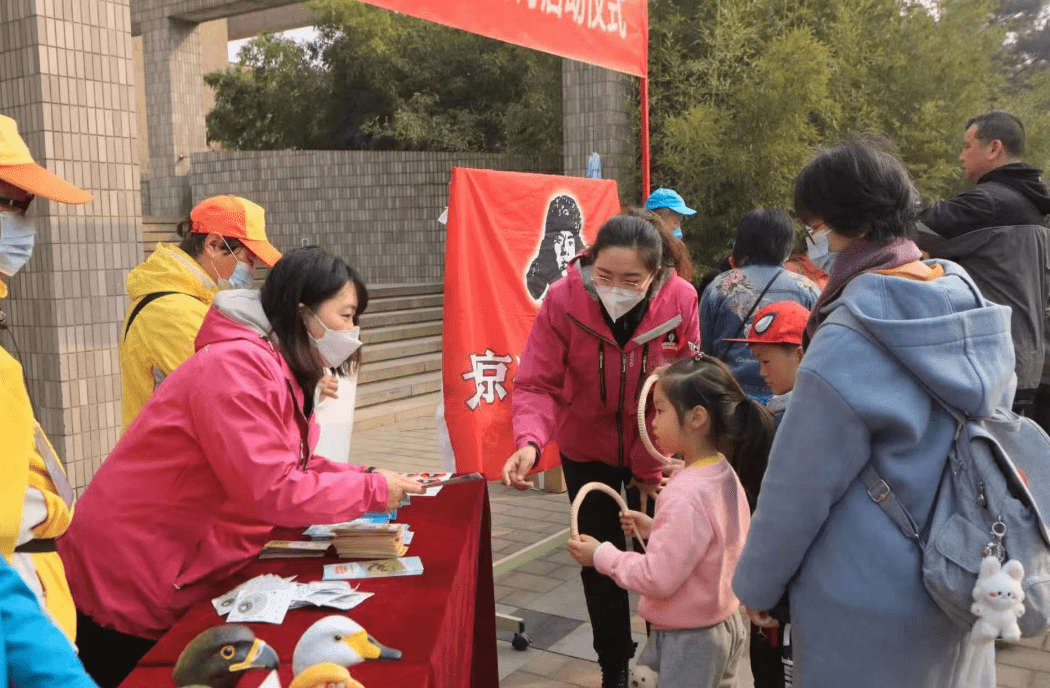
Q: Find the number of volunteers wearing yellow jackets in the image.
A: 2